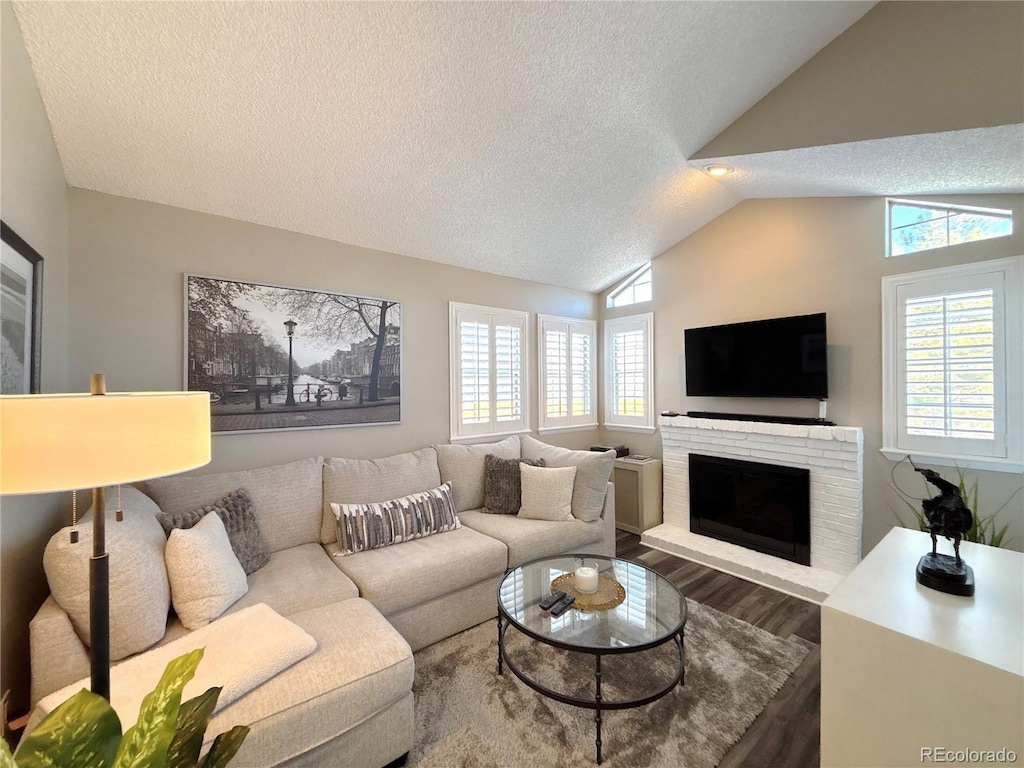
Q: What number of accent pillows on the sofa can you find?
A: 5